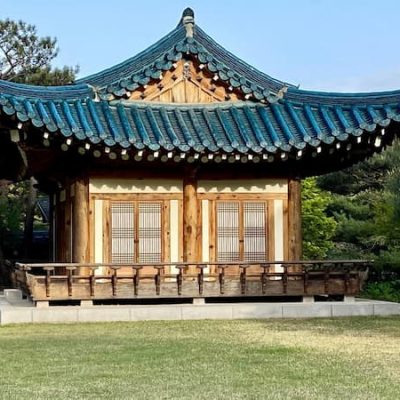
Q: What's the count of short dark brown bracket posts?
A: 15